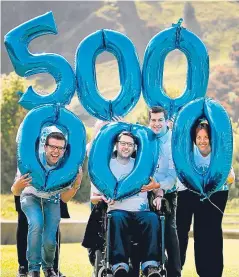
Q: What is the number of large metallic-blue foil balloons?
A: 6